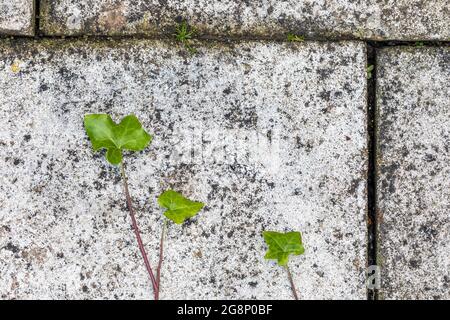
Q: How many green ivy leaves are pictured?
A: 3